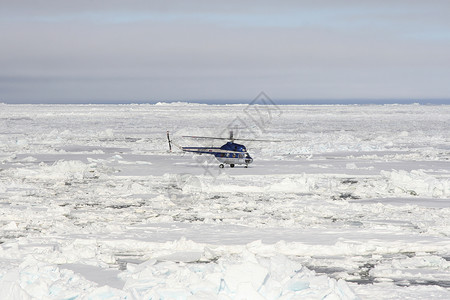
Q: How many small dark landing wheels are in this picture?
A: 3